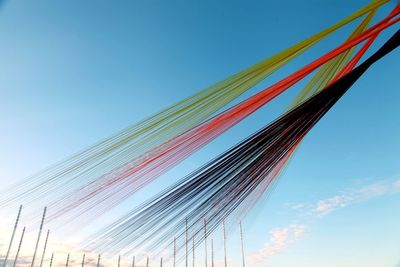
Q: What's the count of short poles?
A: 8